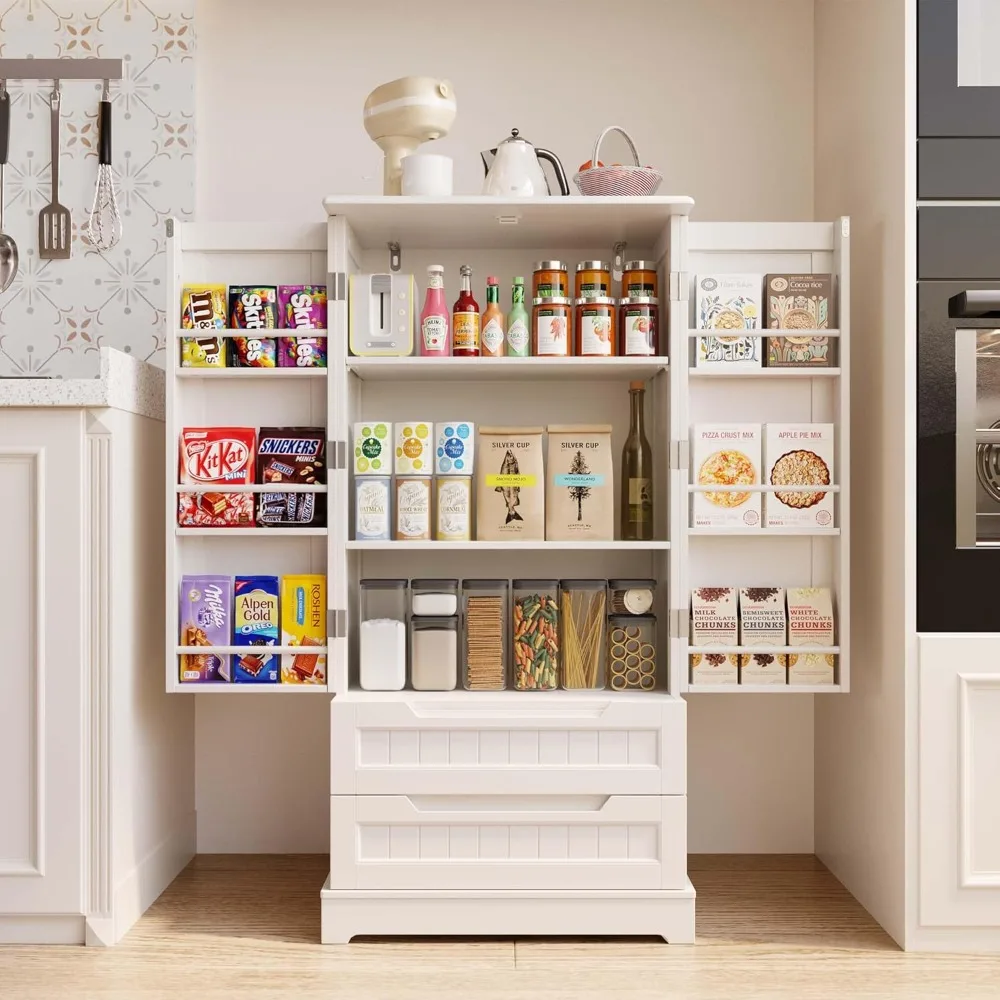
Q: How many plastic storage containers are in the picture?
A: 8